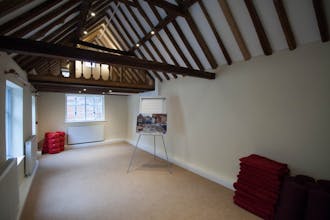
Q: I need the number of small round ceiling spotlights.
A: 8